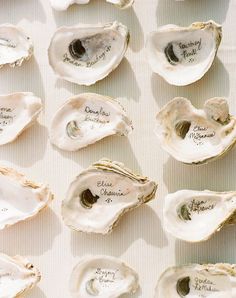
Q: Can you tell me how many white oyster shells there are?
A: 12